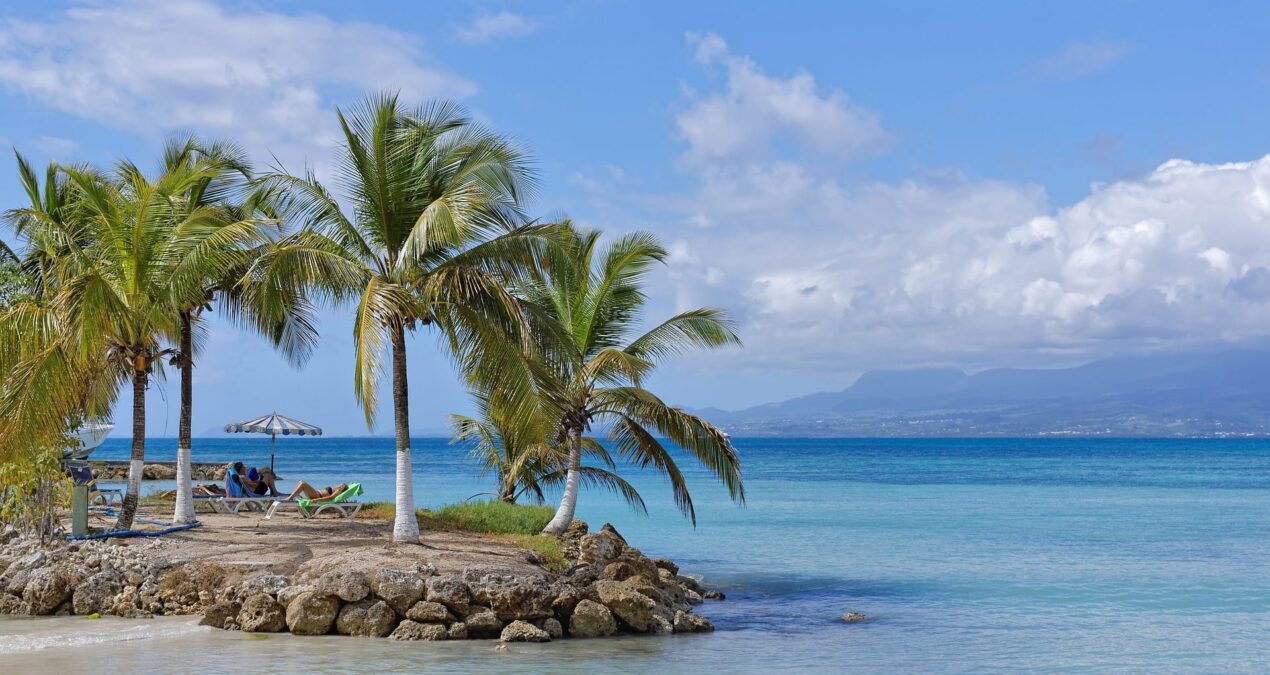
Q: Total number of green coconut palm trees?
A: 5